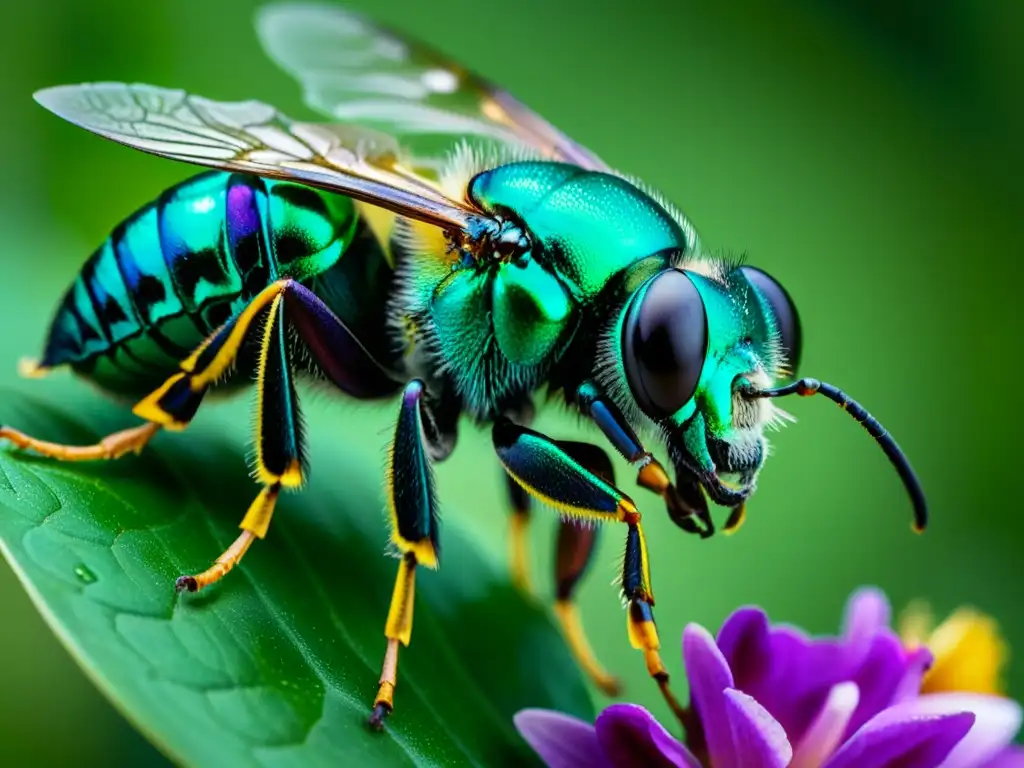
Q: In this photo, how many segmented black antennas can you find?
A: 1